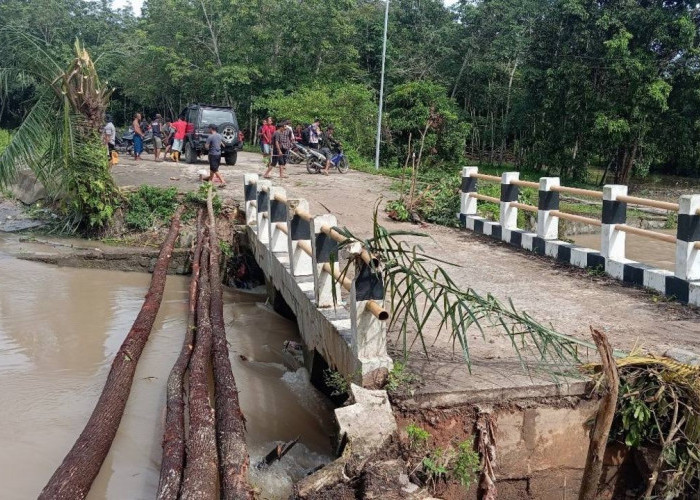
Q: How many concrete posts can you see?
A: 11